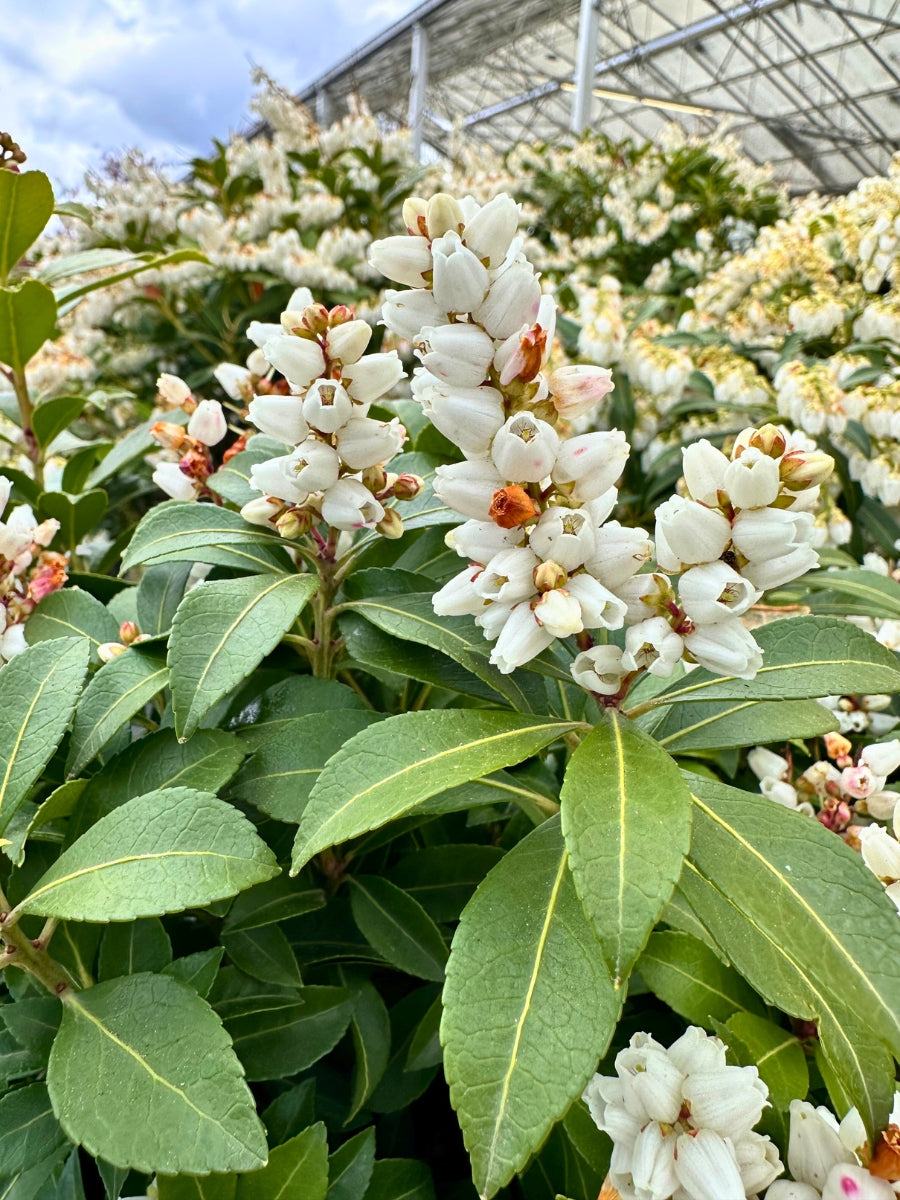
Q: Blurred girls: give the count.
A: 0